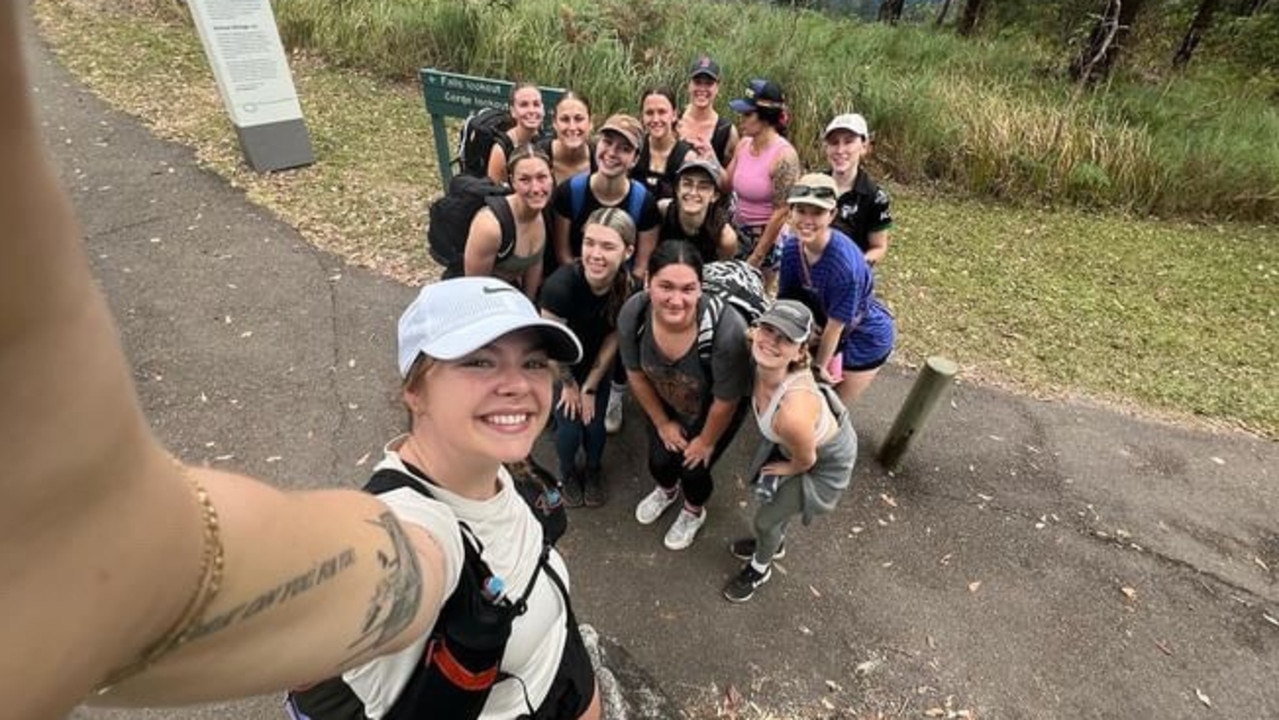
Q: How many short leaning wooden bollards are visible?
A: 1